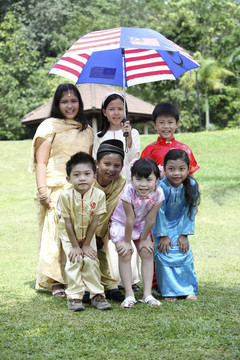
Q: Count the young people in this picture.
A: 7